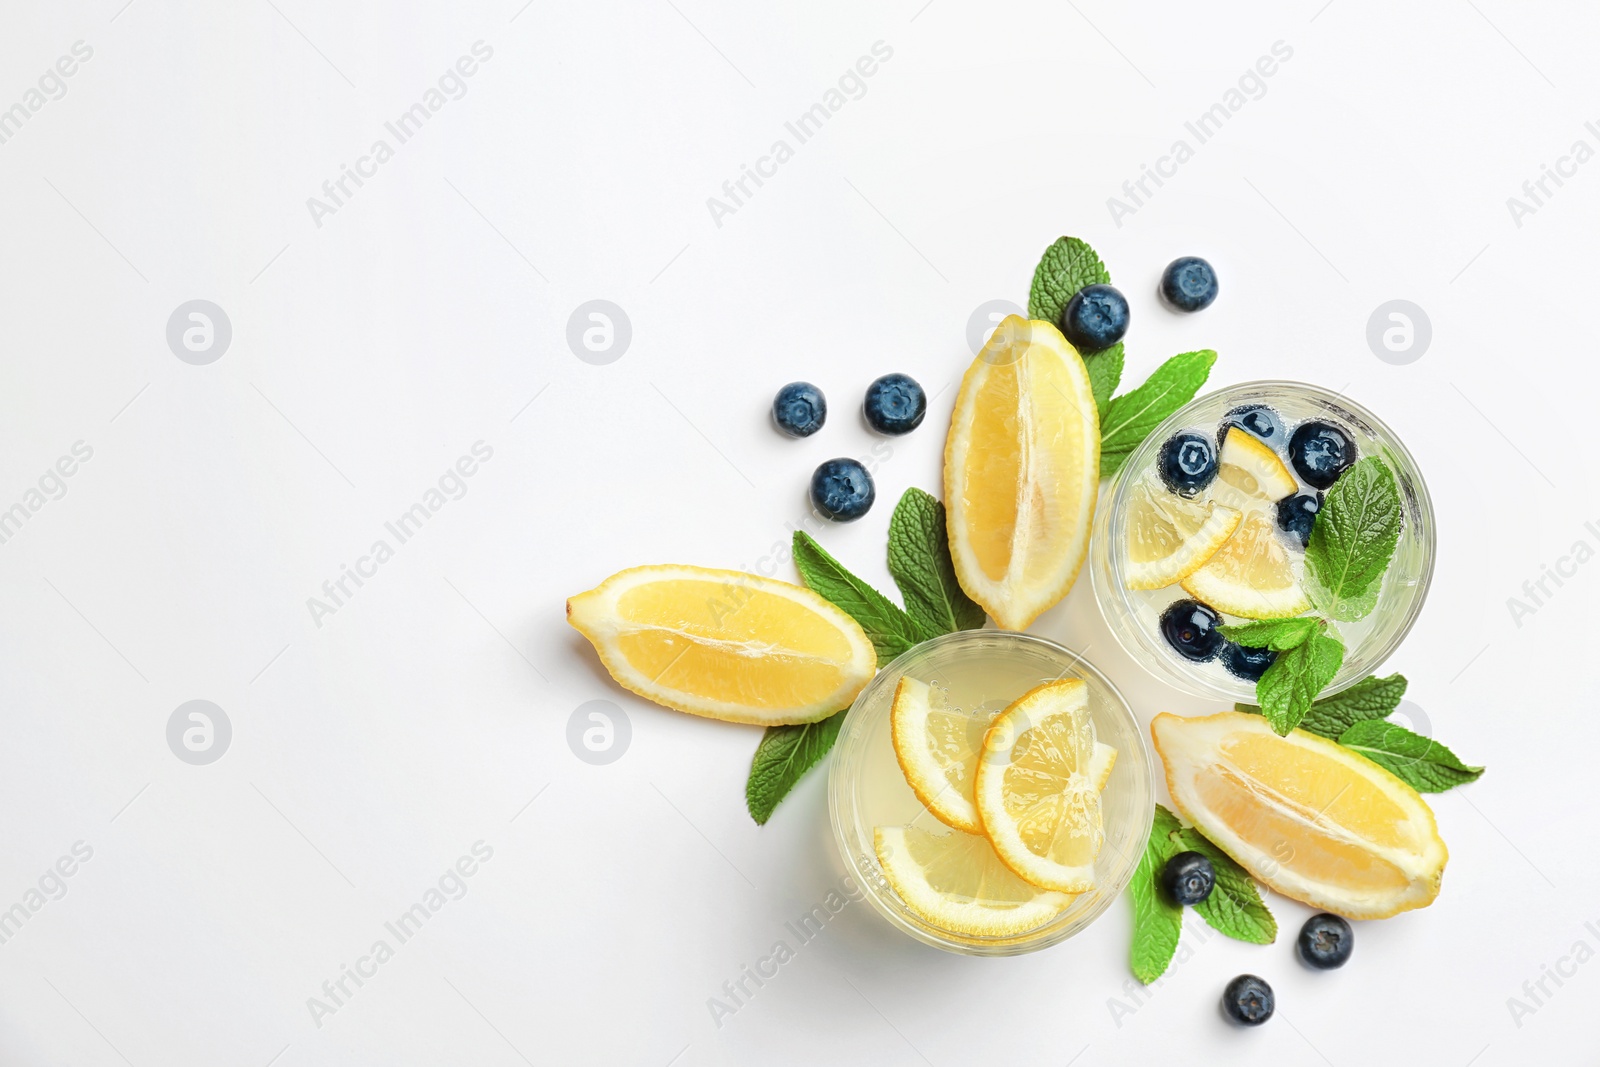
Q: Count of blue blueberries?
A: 14